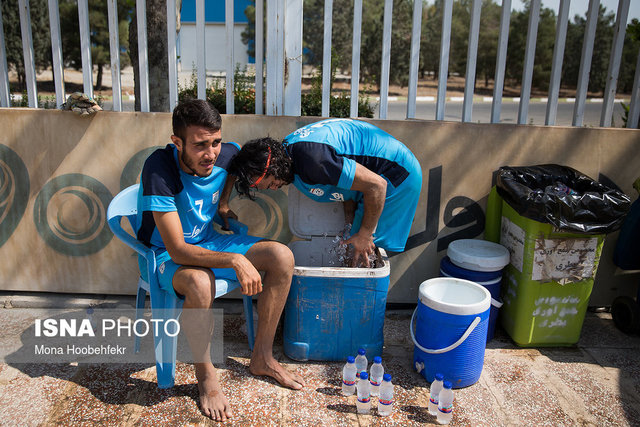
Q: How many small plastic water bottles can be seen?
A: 7